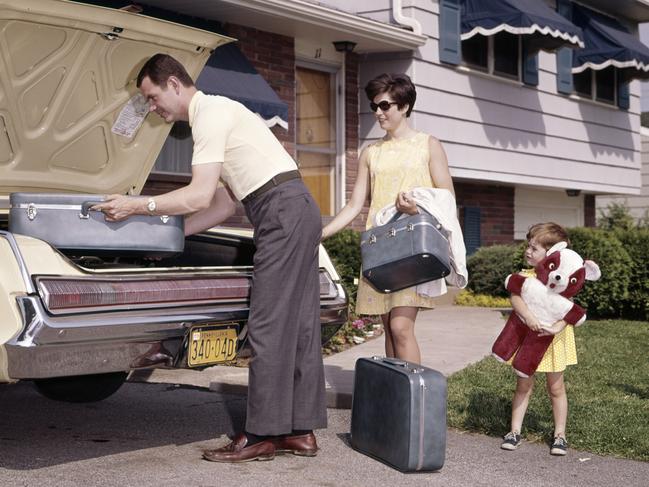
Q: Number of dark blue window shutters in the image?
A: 5